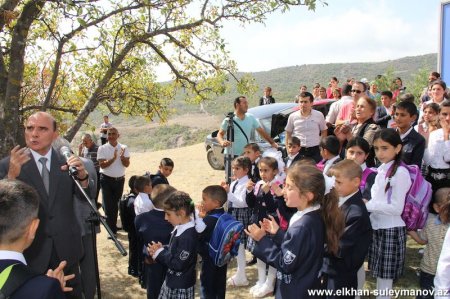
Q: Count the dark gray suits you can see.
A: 1